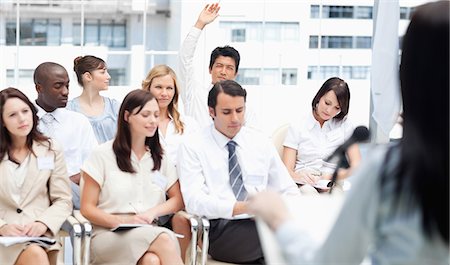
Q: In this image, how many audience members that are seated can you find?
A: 8